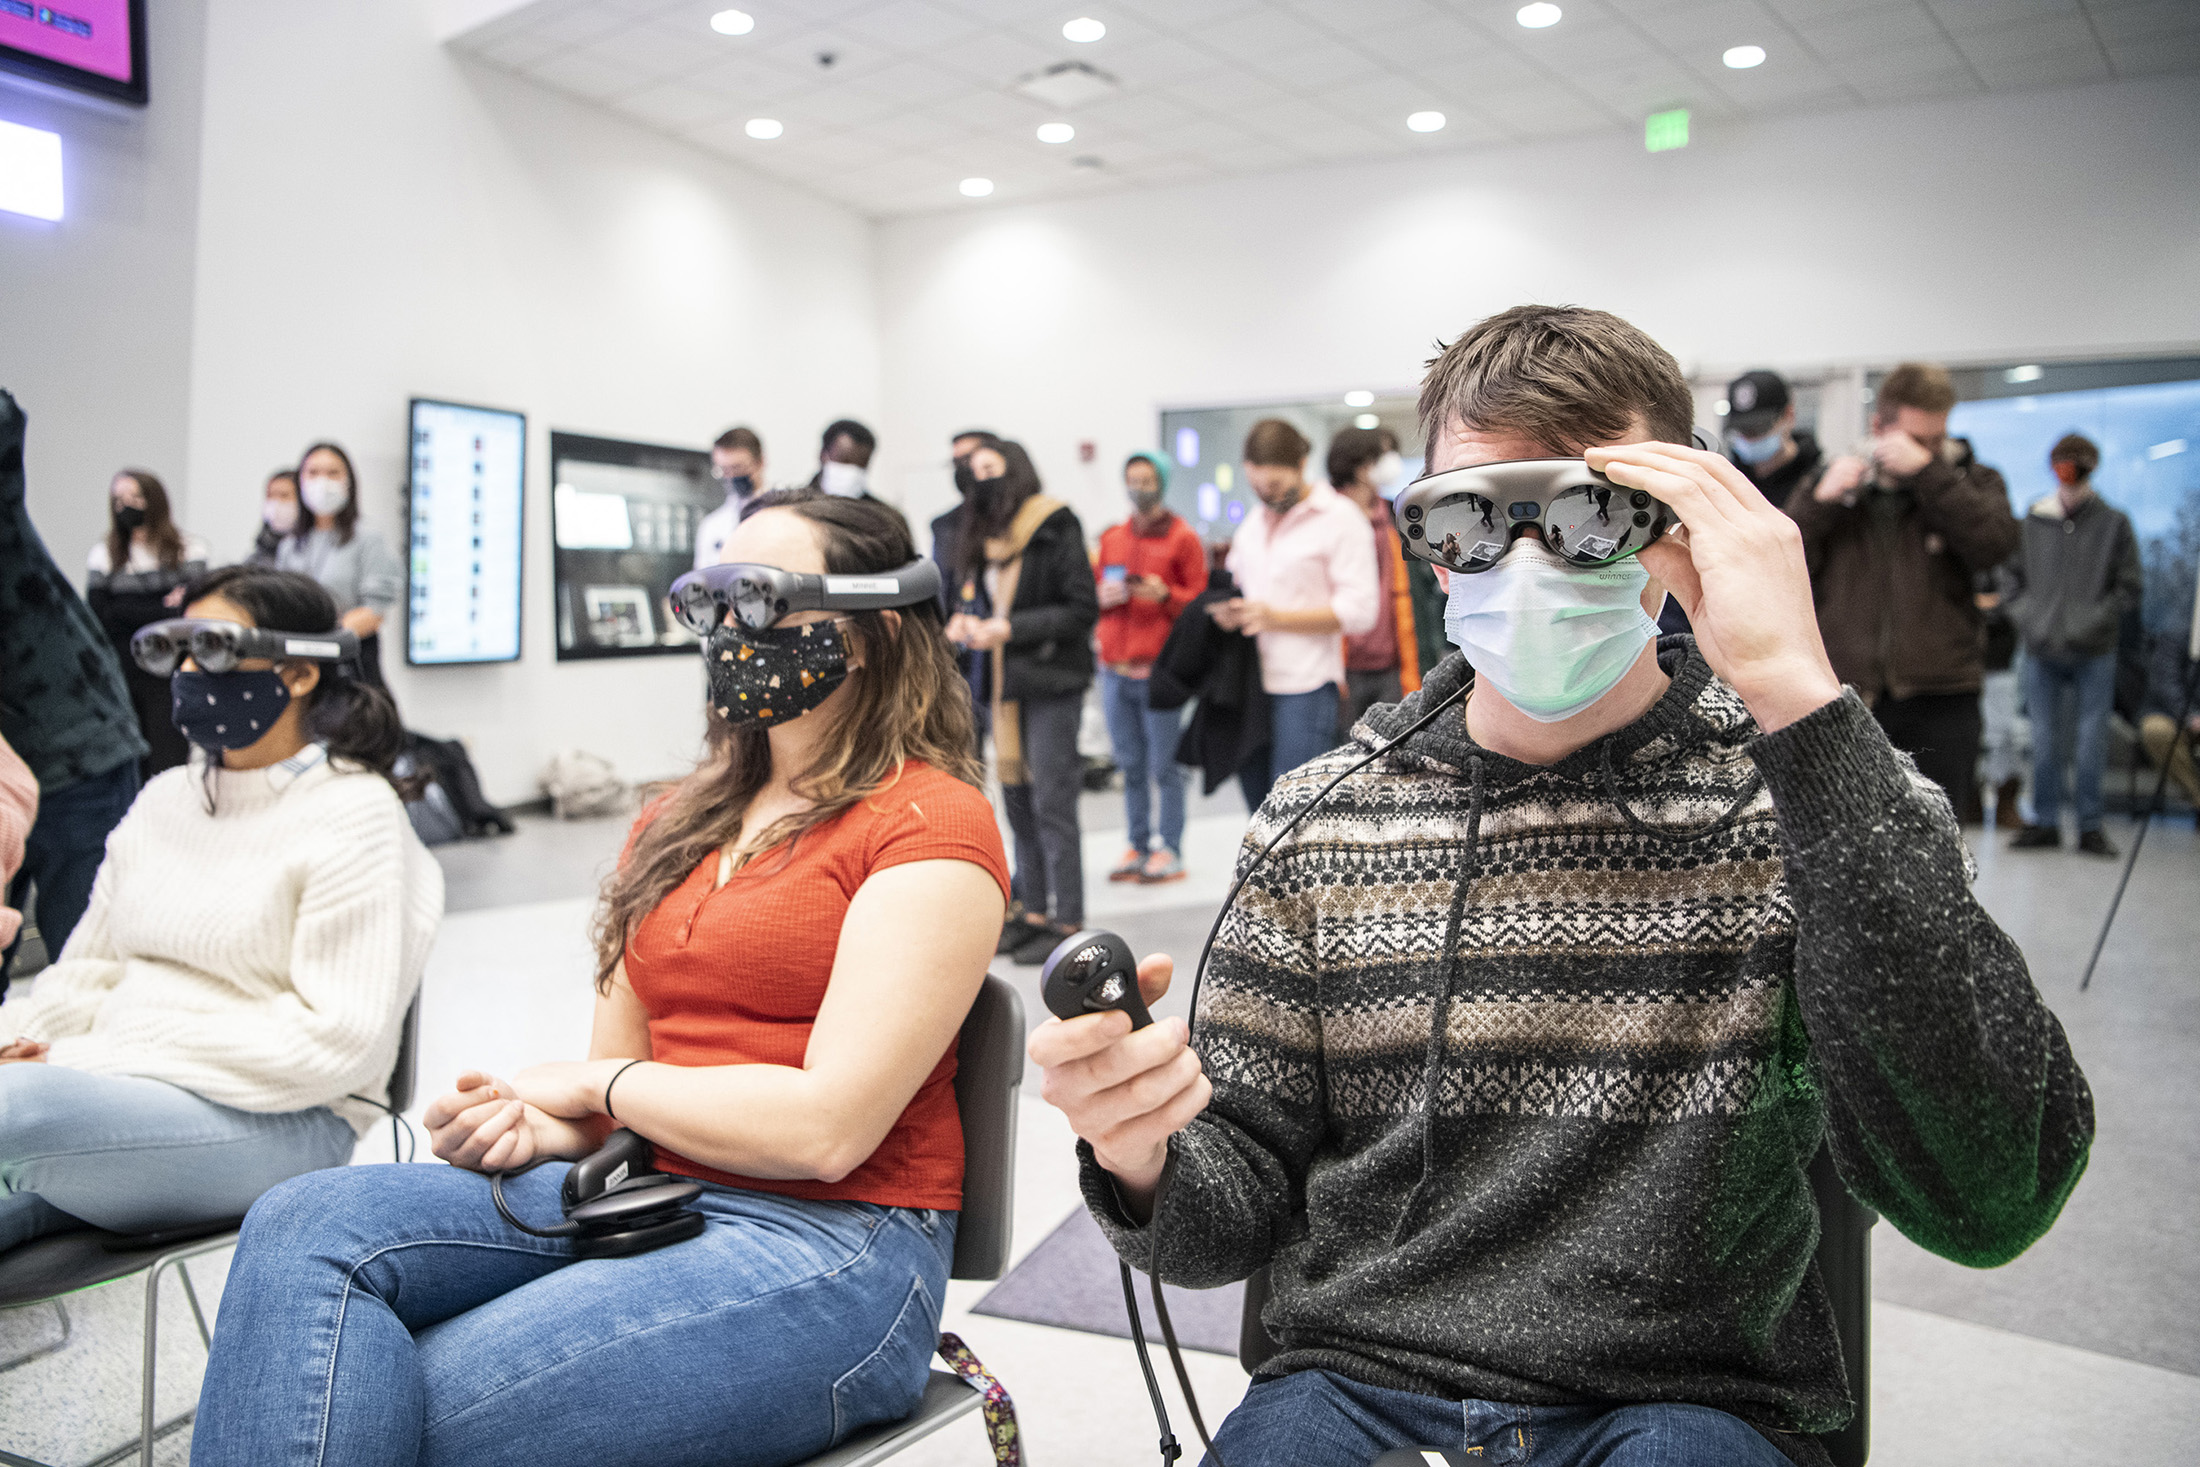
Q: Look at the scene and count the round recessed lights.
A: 8